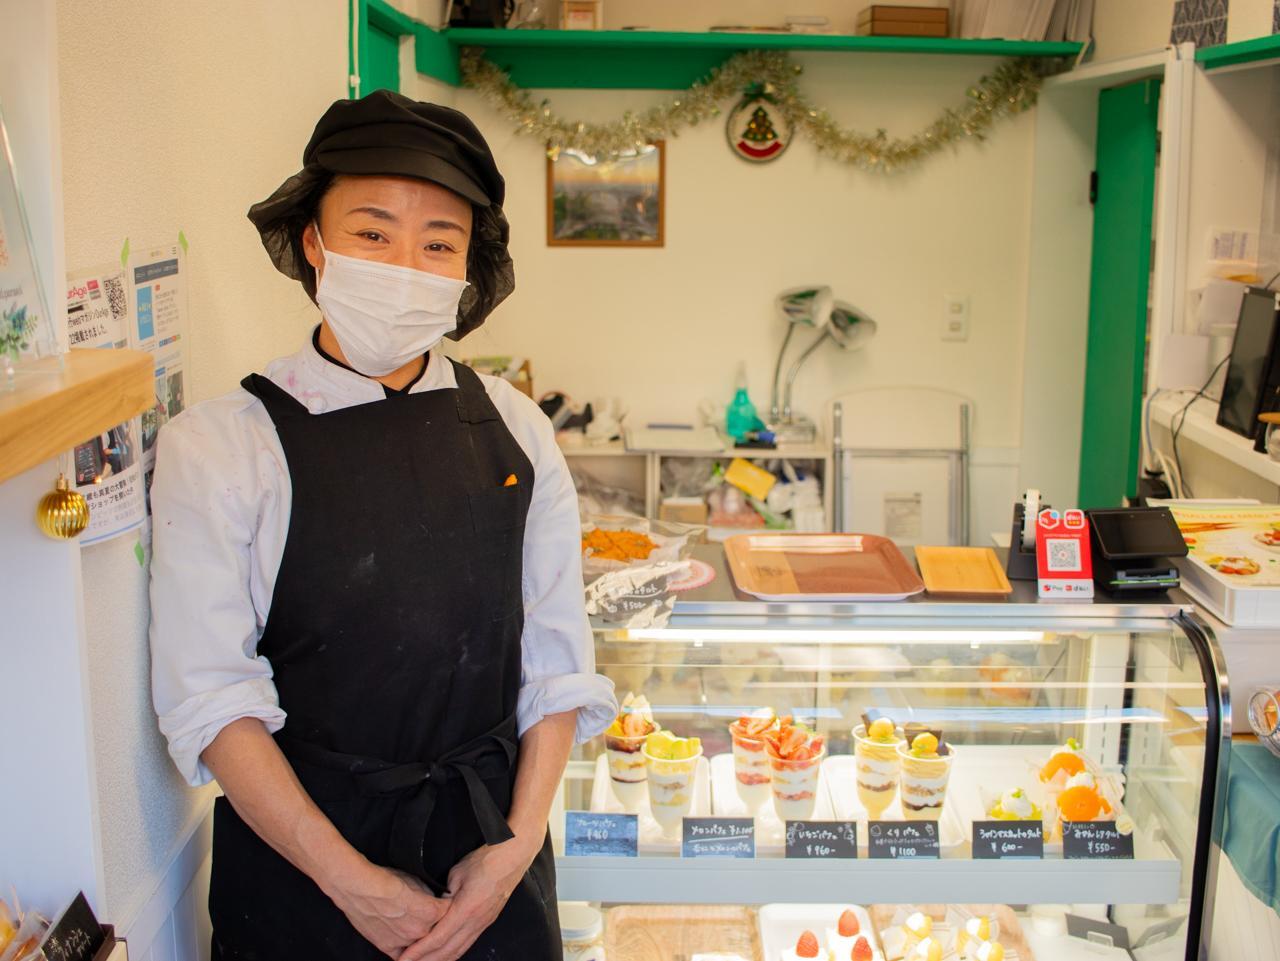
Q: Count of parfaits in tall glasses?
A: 6